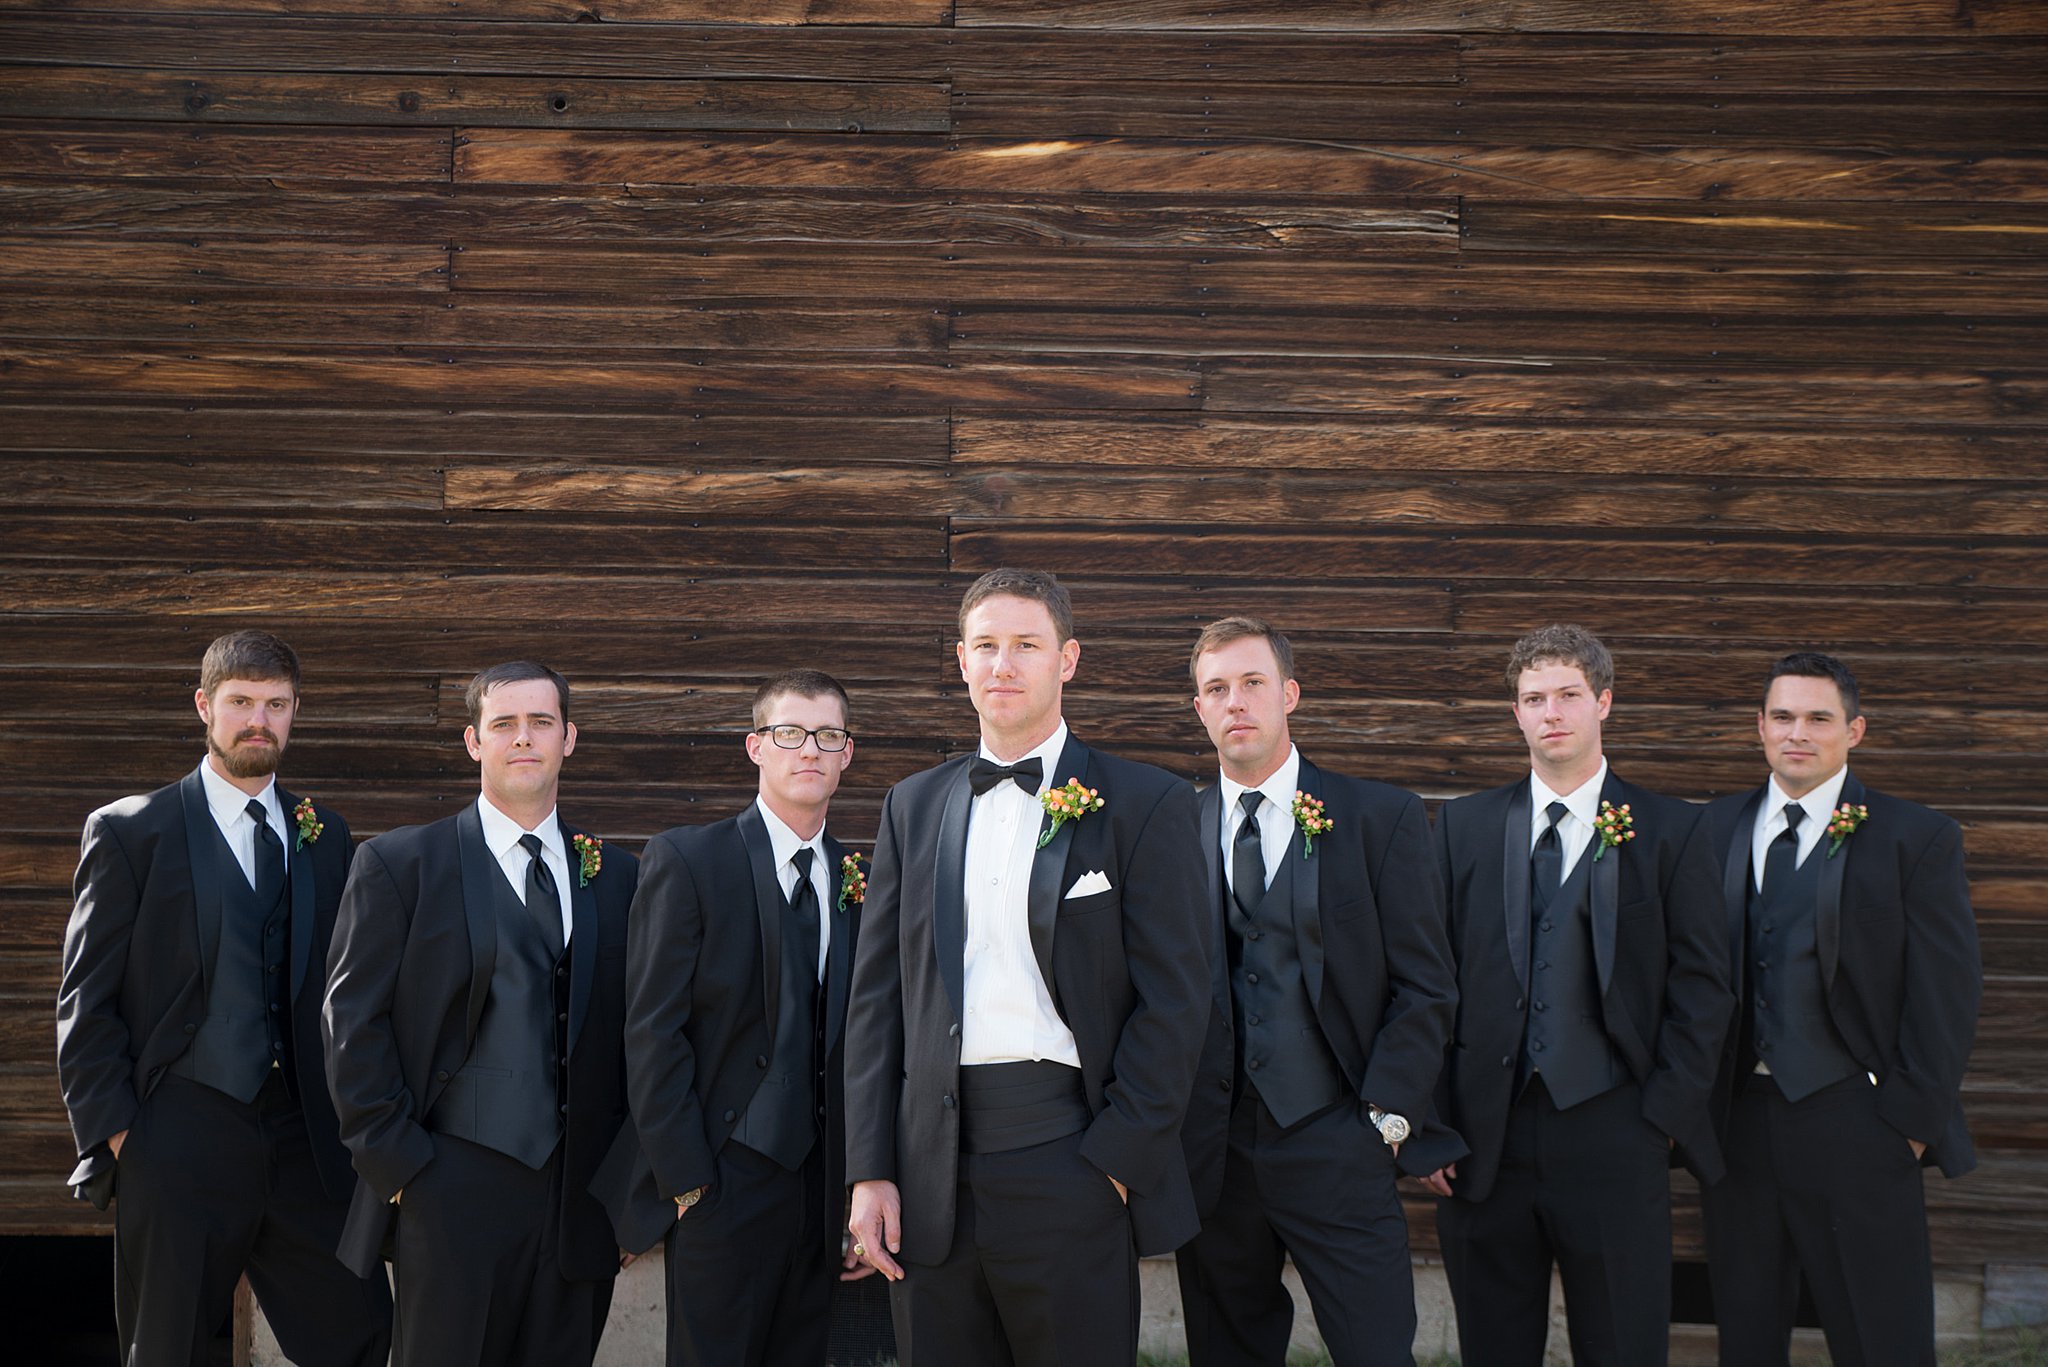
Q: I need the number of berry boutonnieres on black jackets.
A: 7